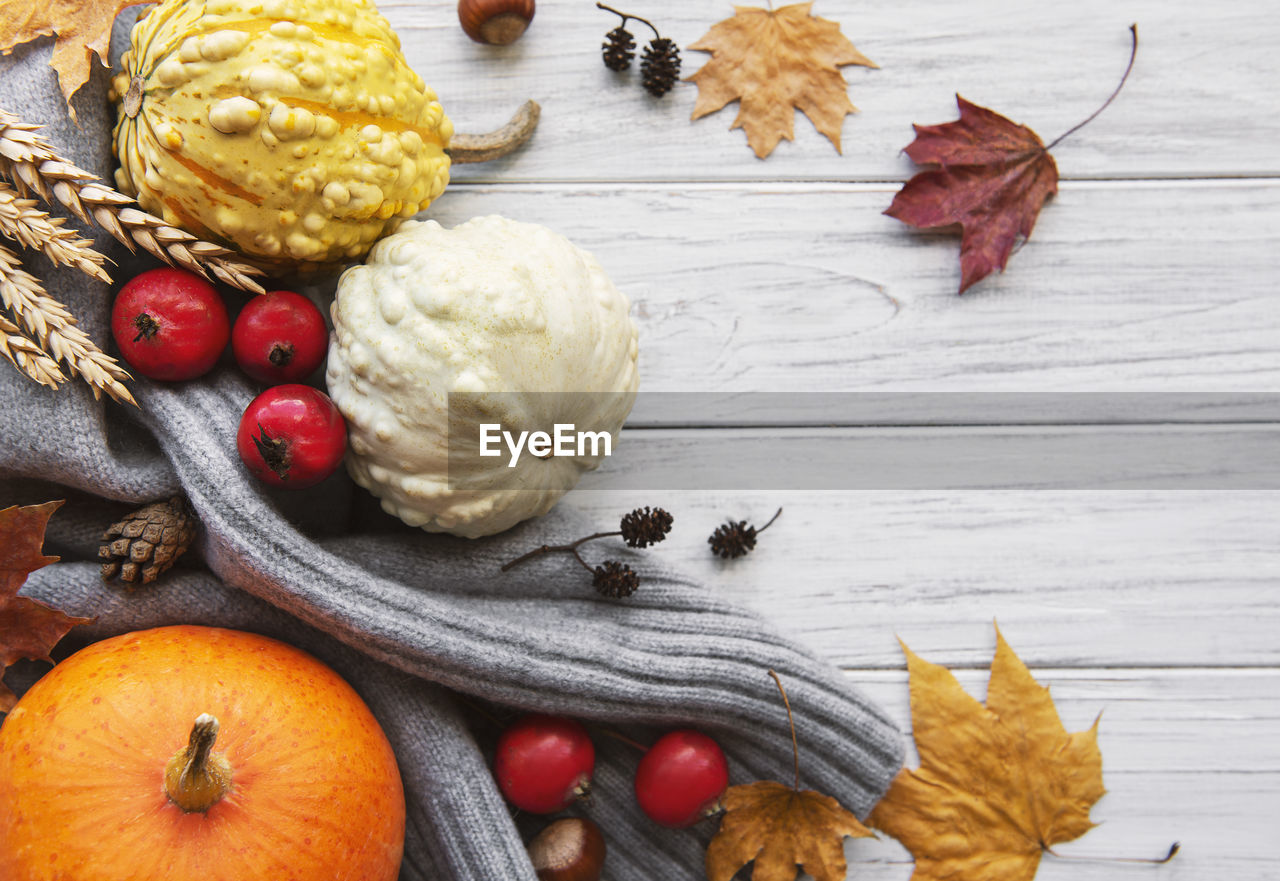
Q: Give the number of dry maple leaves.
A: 6